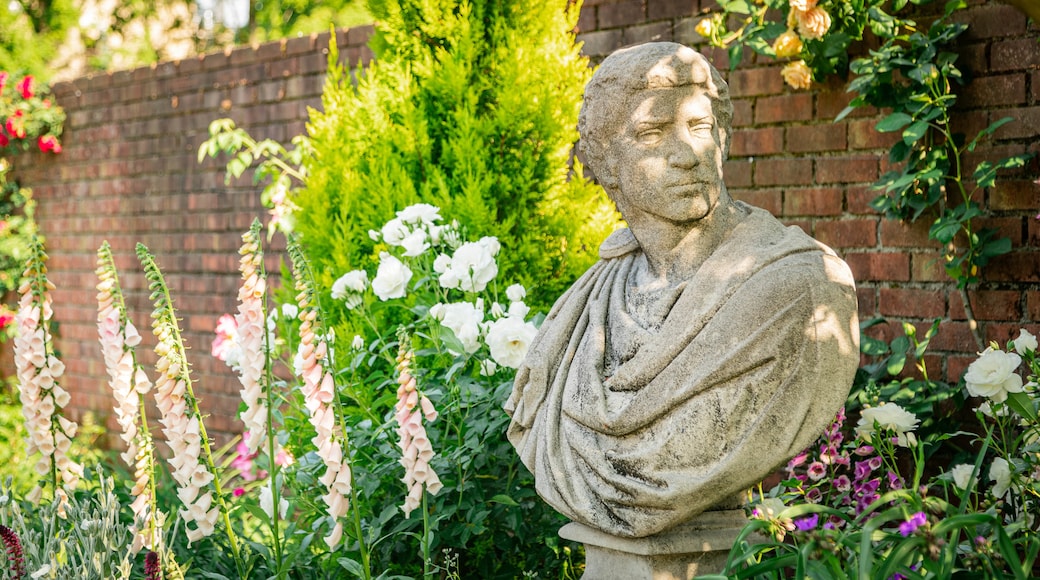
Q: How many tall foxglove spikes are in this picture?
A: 6